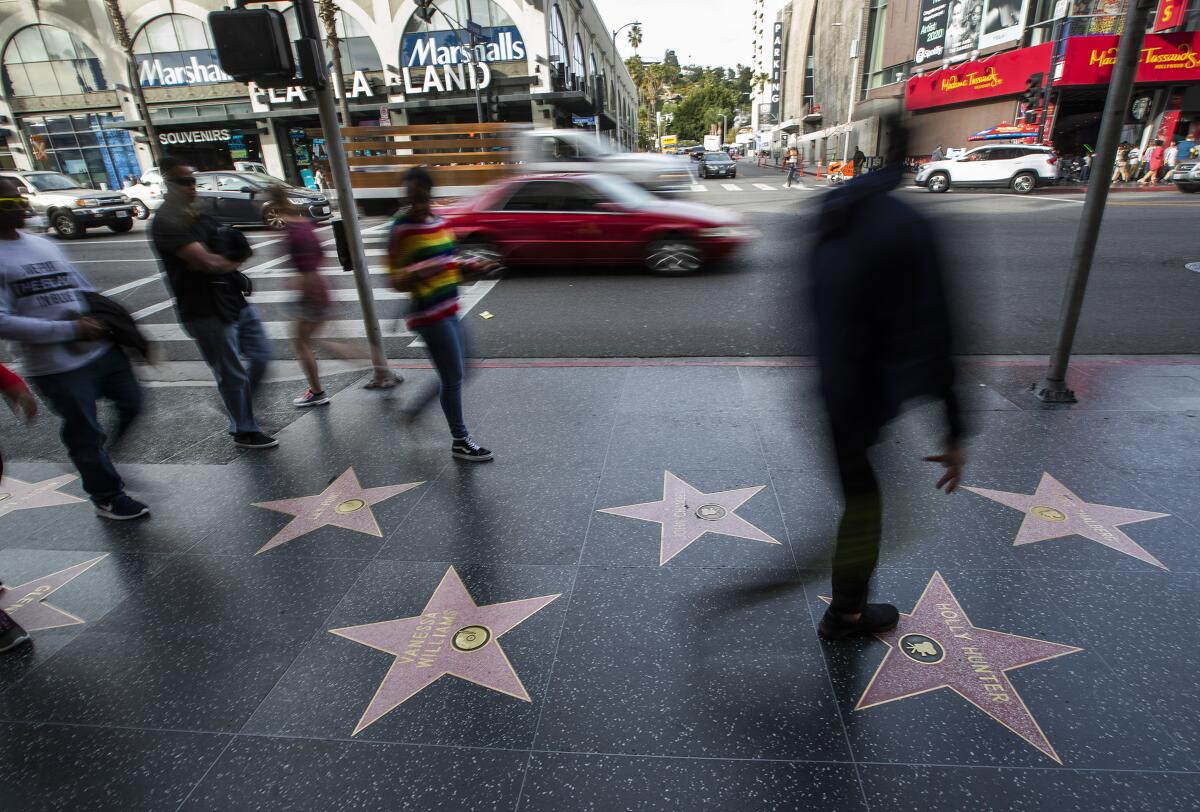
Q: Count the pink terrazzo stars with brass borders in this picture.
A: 7